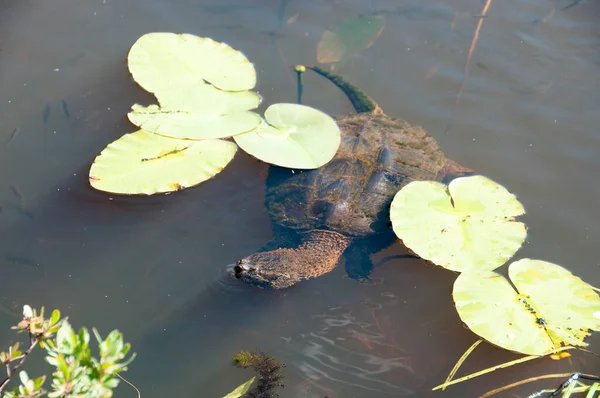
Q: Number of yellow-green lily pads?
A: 6